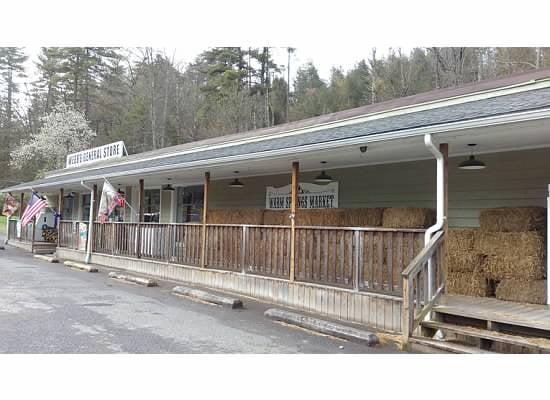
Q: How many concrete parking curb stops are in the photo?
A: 5